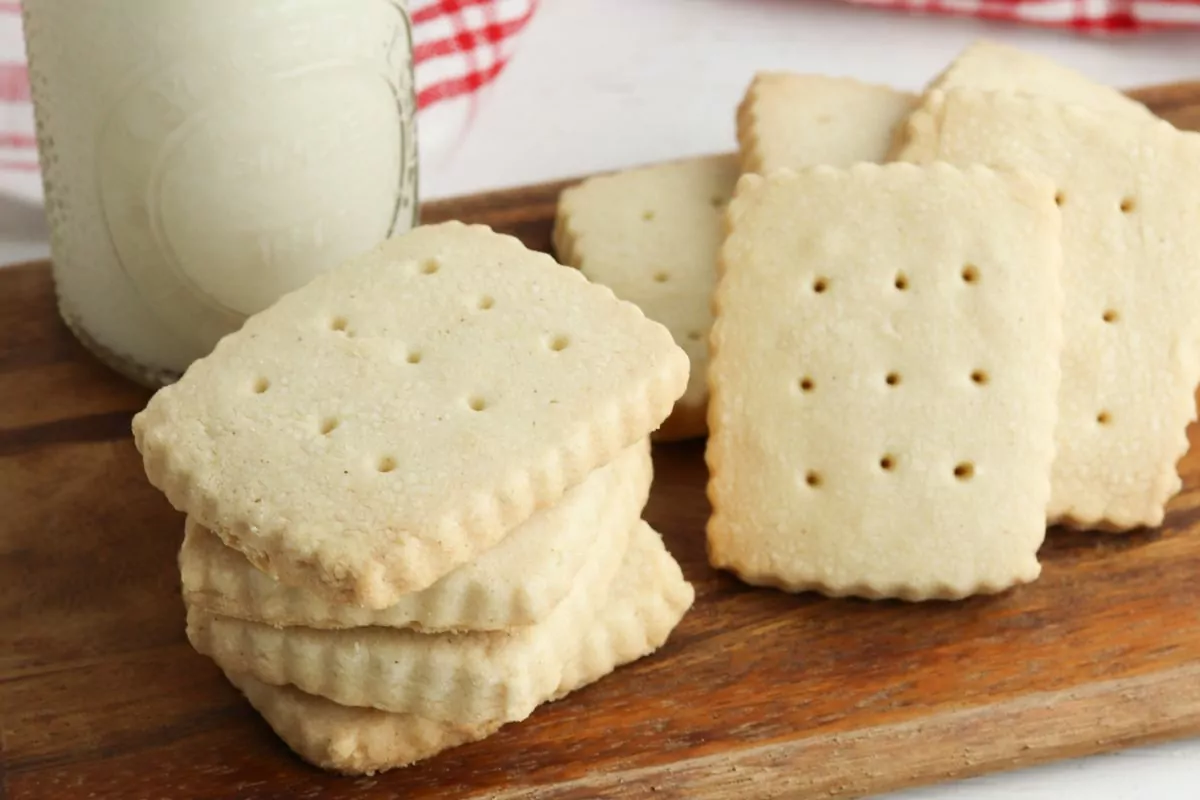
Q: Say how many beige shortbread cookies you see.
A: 9